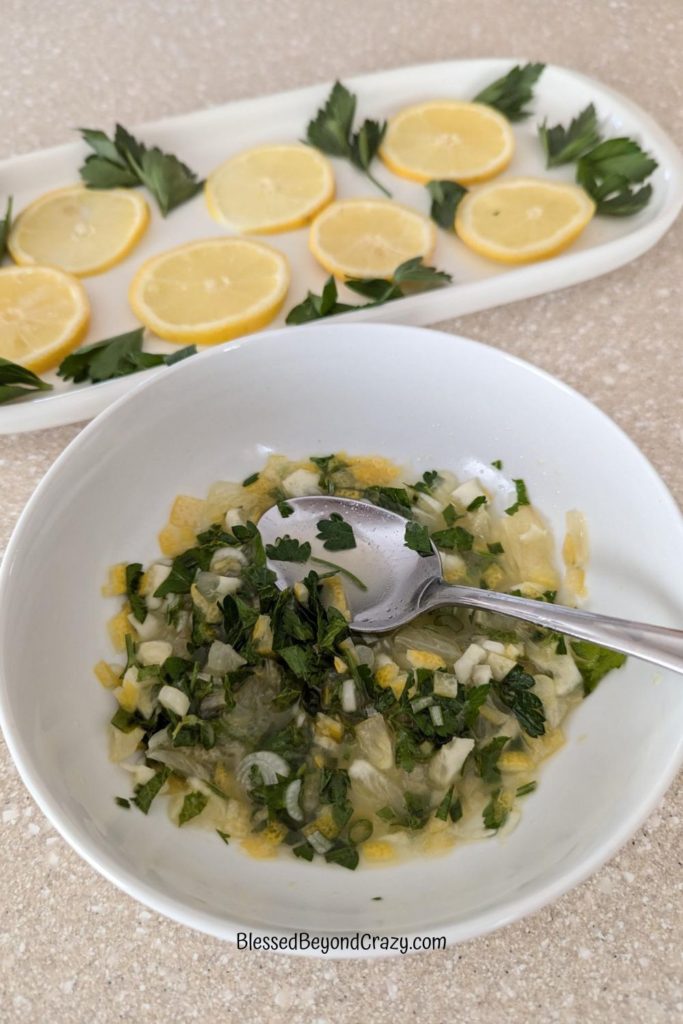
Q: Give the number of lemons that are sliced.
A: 7